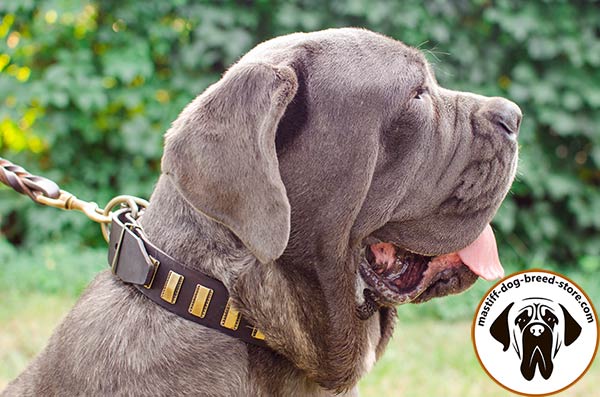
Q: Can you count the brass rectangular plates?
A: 5